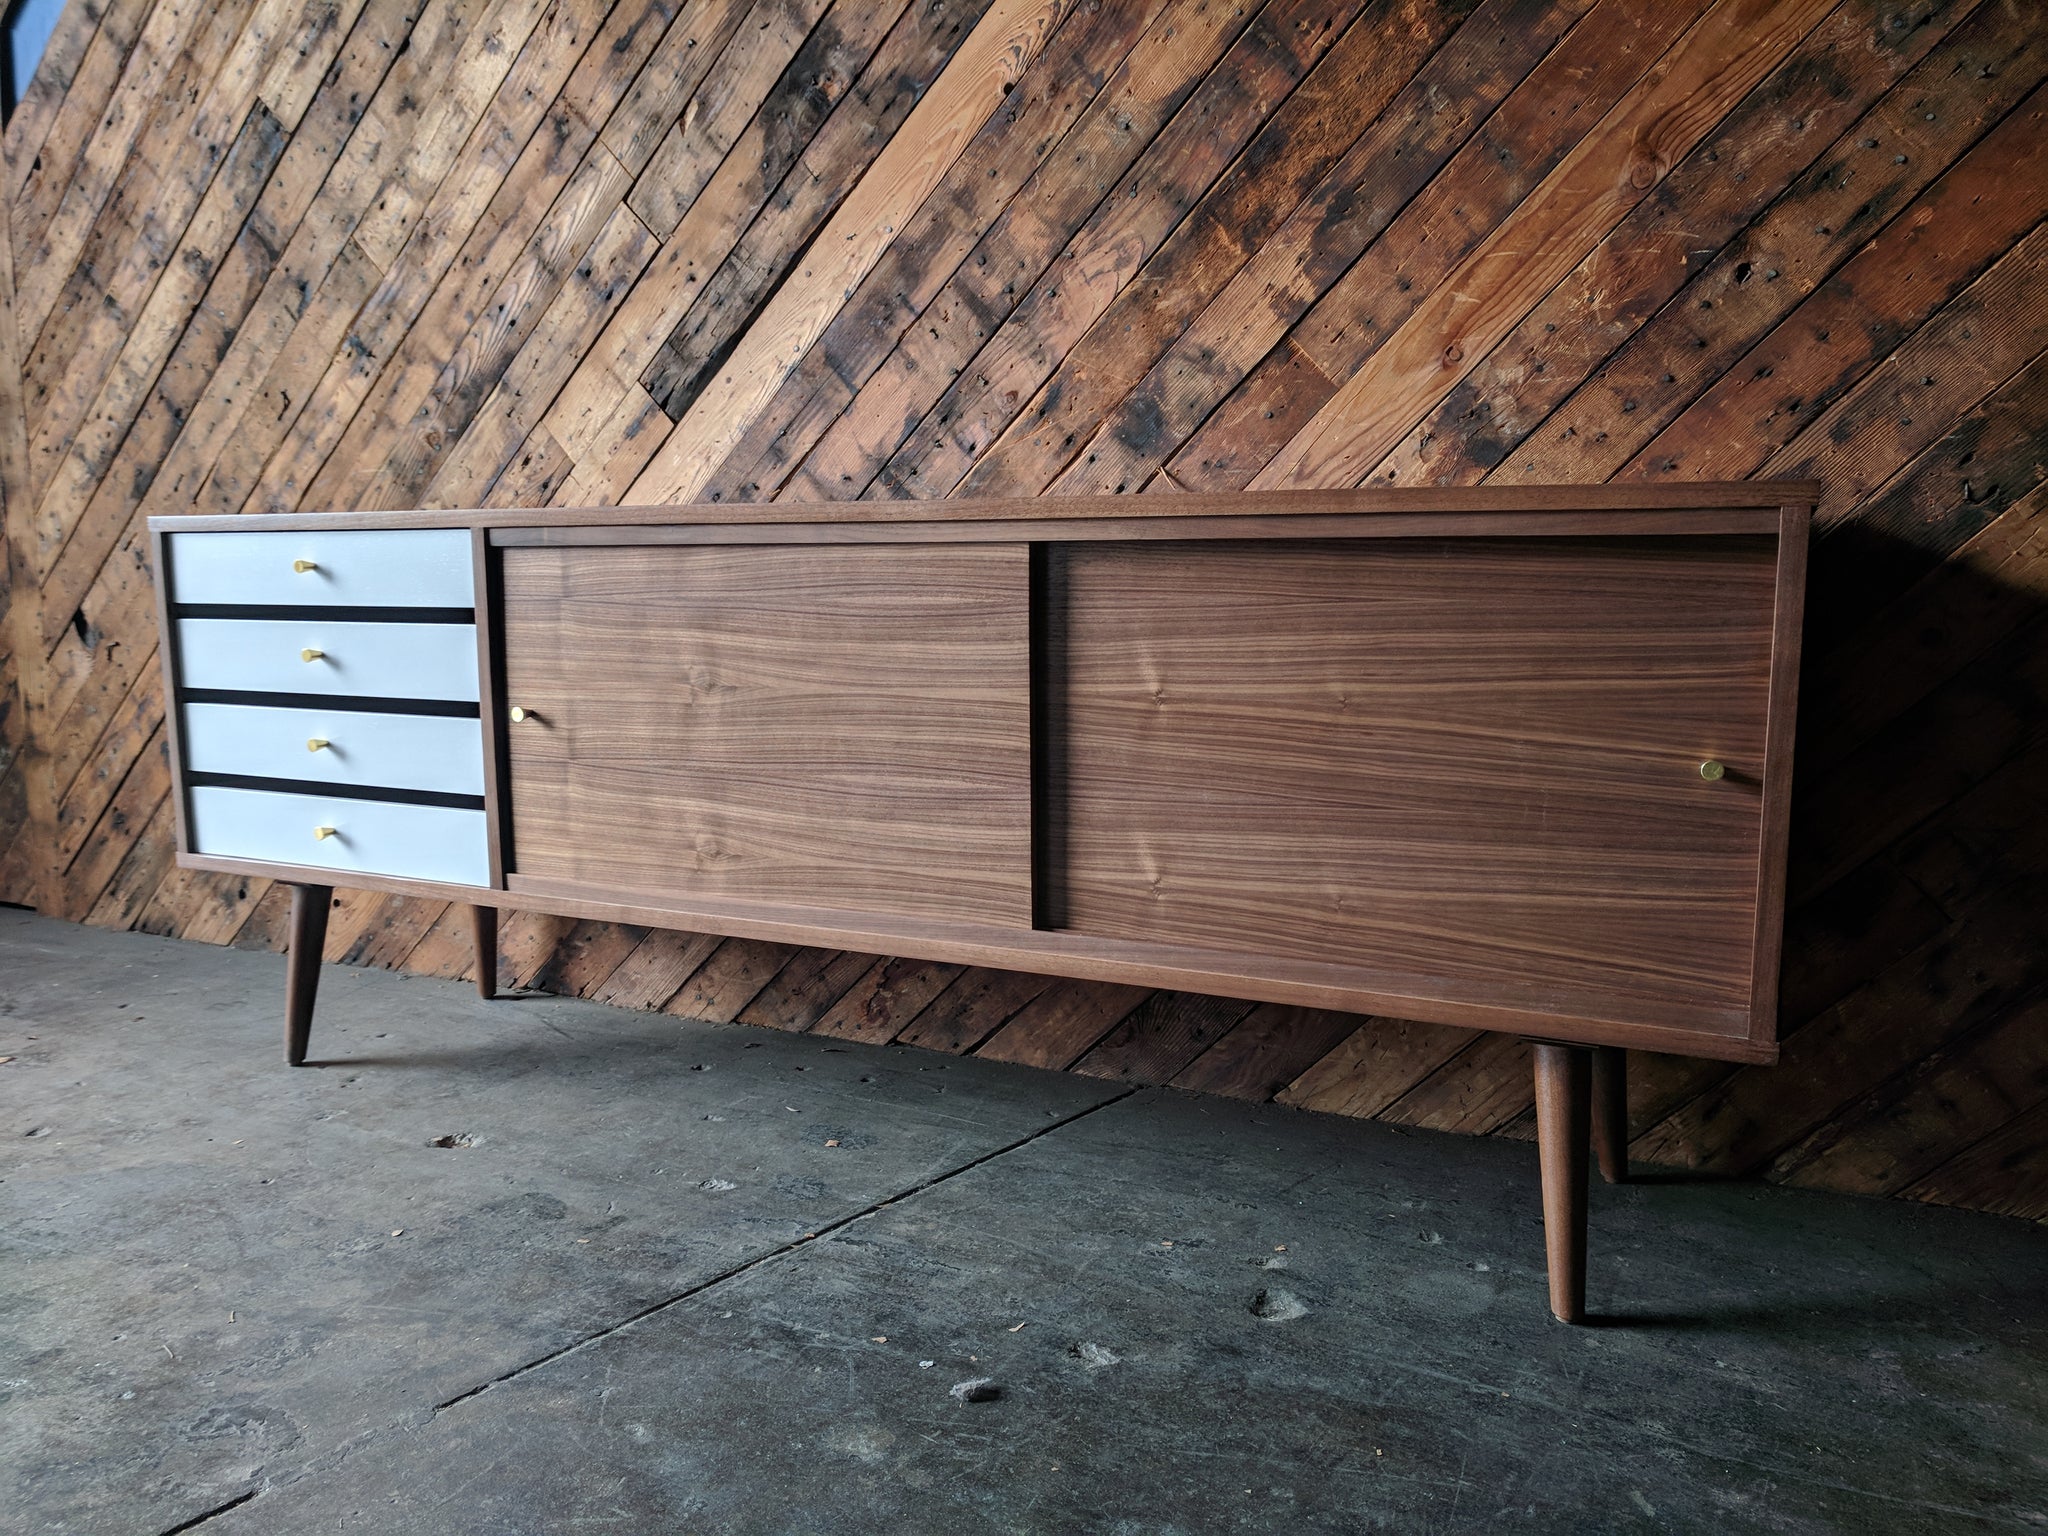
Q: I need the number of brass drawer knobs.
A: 4